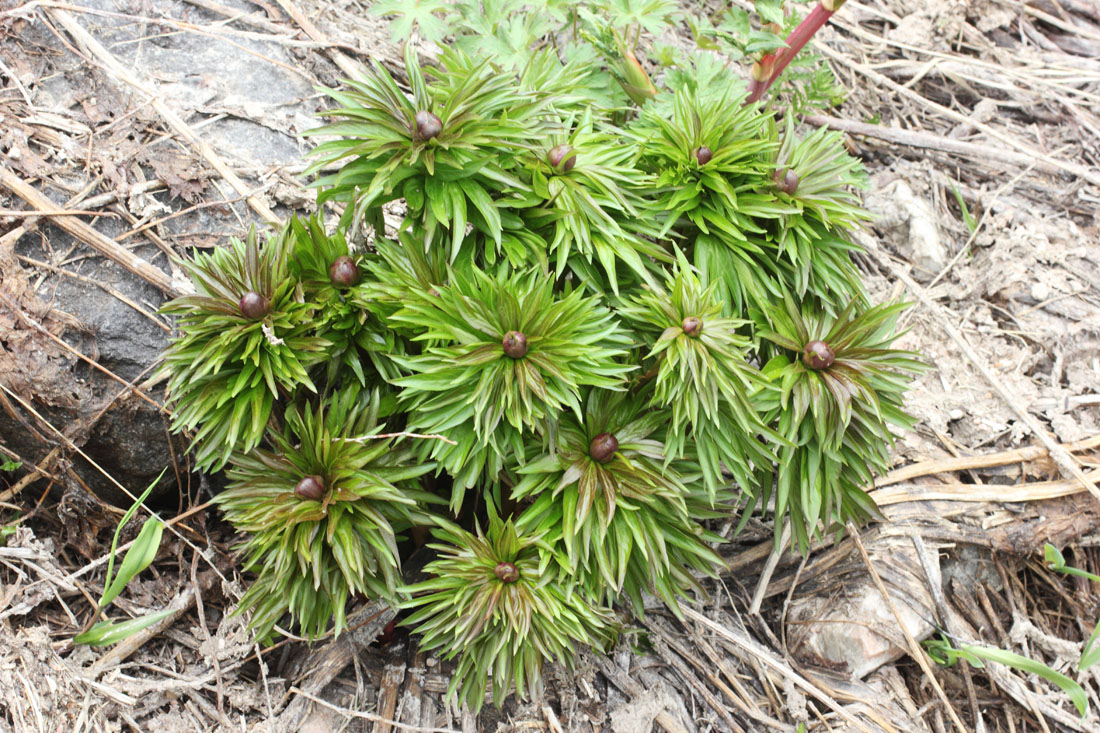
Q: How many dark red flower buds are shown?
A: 12